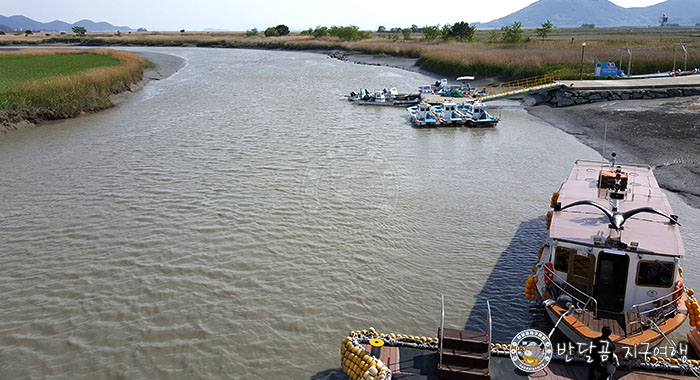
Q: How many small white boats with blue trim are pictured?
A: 3